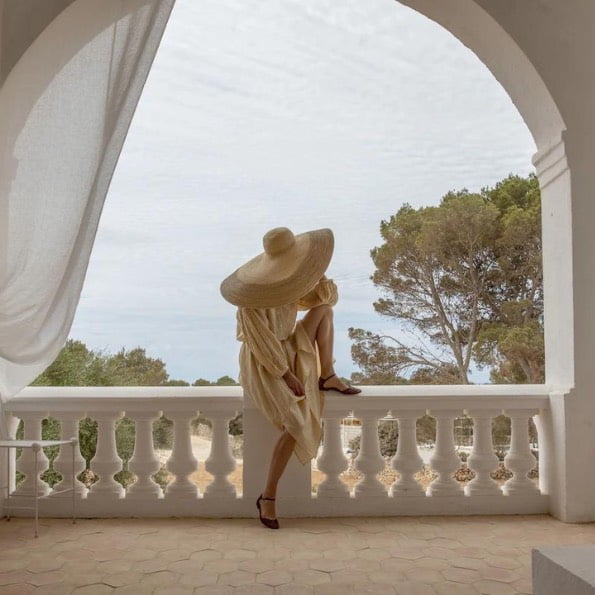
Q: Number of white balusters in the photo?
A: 12